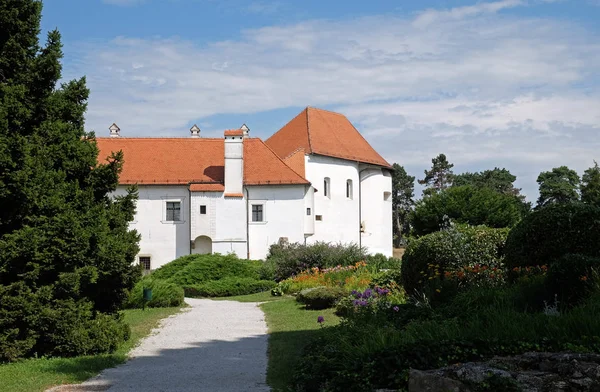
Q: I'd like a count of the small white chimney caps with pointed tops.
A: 3